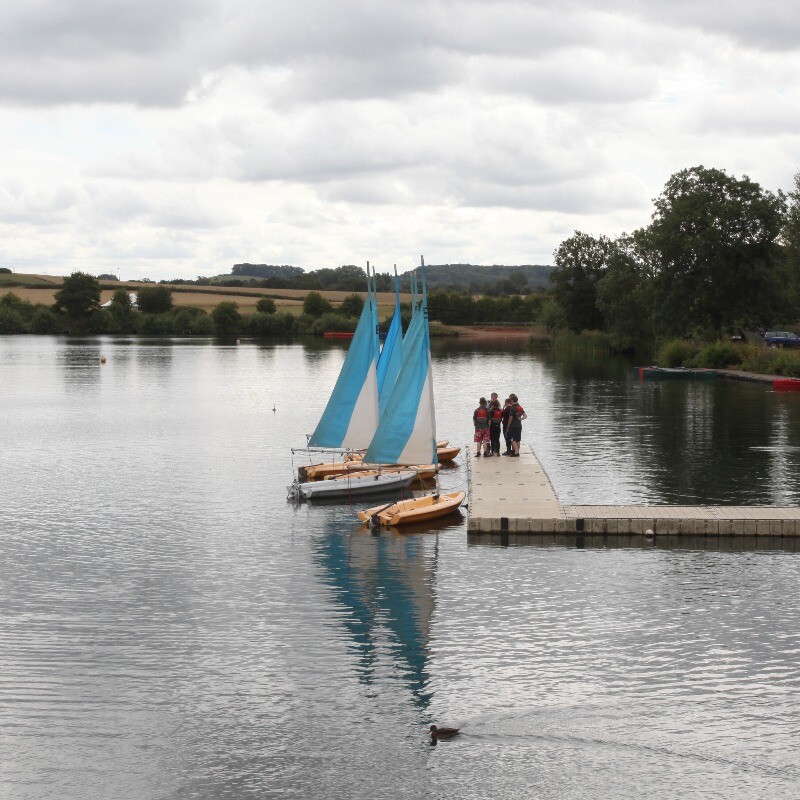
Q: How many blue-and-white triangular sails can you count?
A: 2